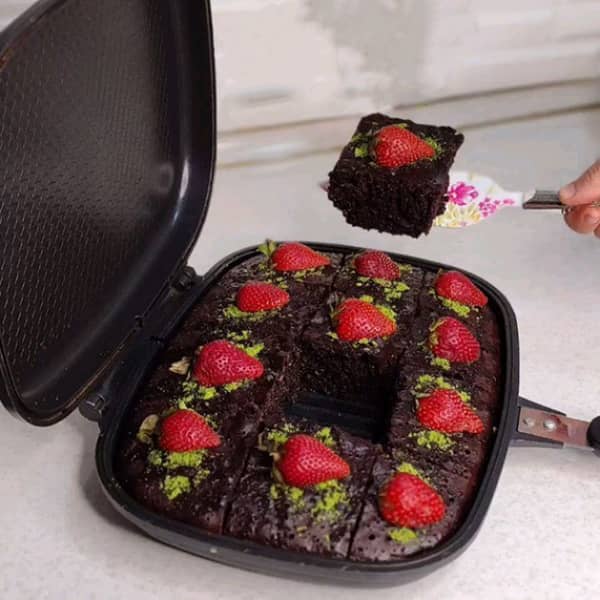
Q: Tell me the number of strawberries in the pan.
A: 11